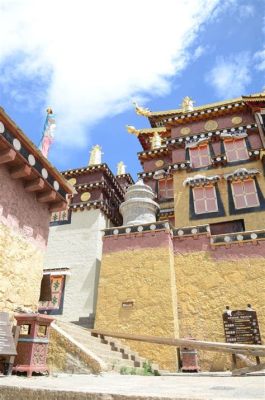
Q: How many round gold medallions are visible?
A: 6